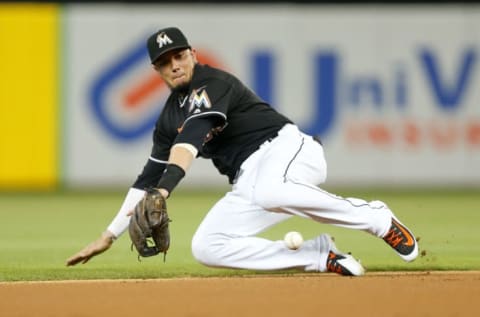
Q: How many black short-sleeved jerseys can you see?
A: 1